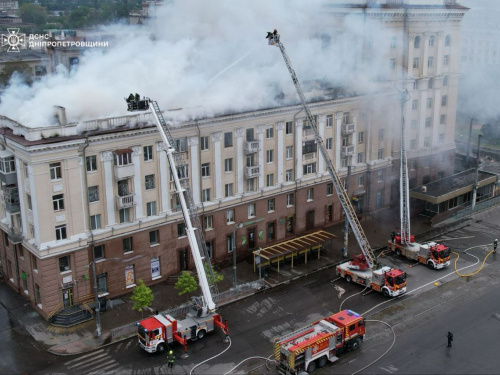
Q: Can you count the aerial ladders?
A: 3